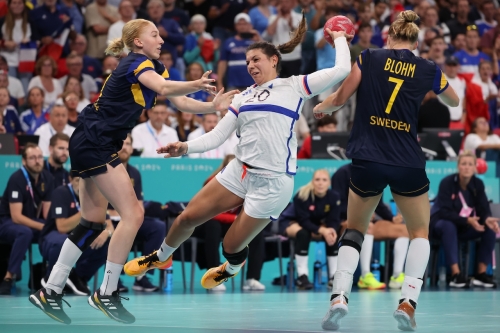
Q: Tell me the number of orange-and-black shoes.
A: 2